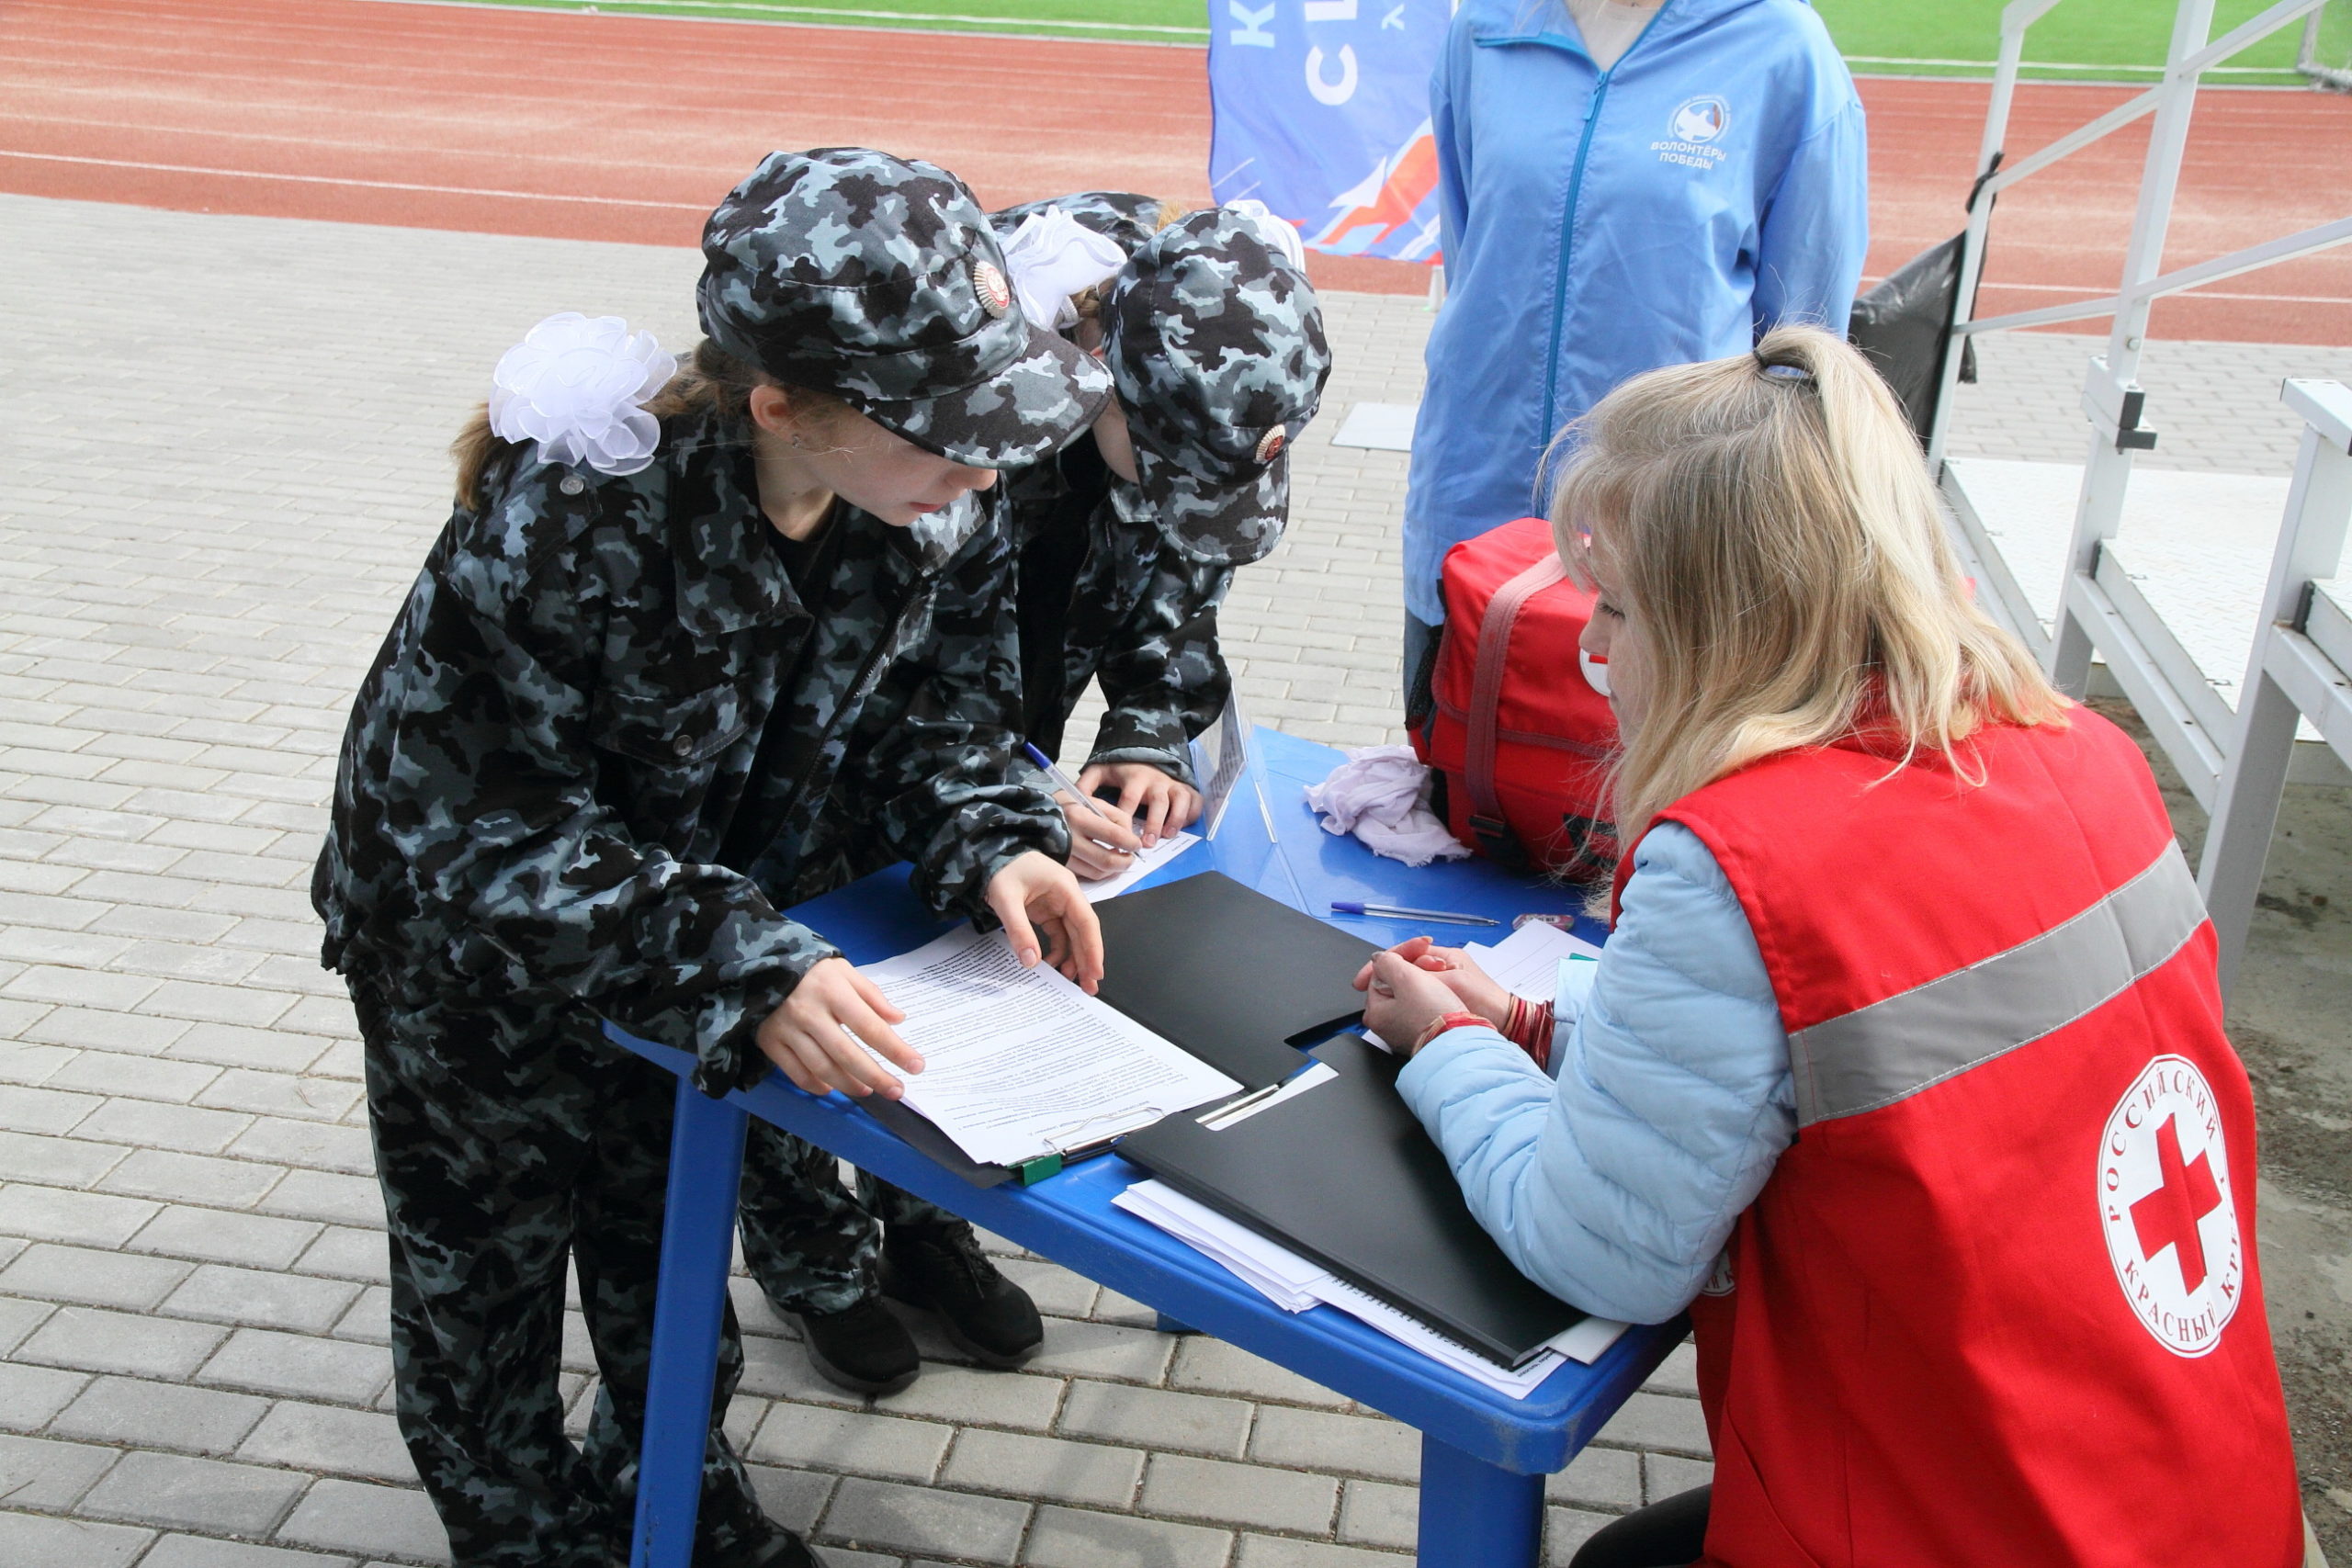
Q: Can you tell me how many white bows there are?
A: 3